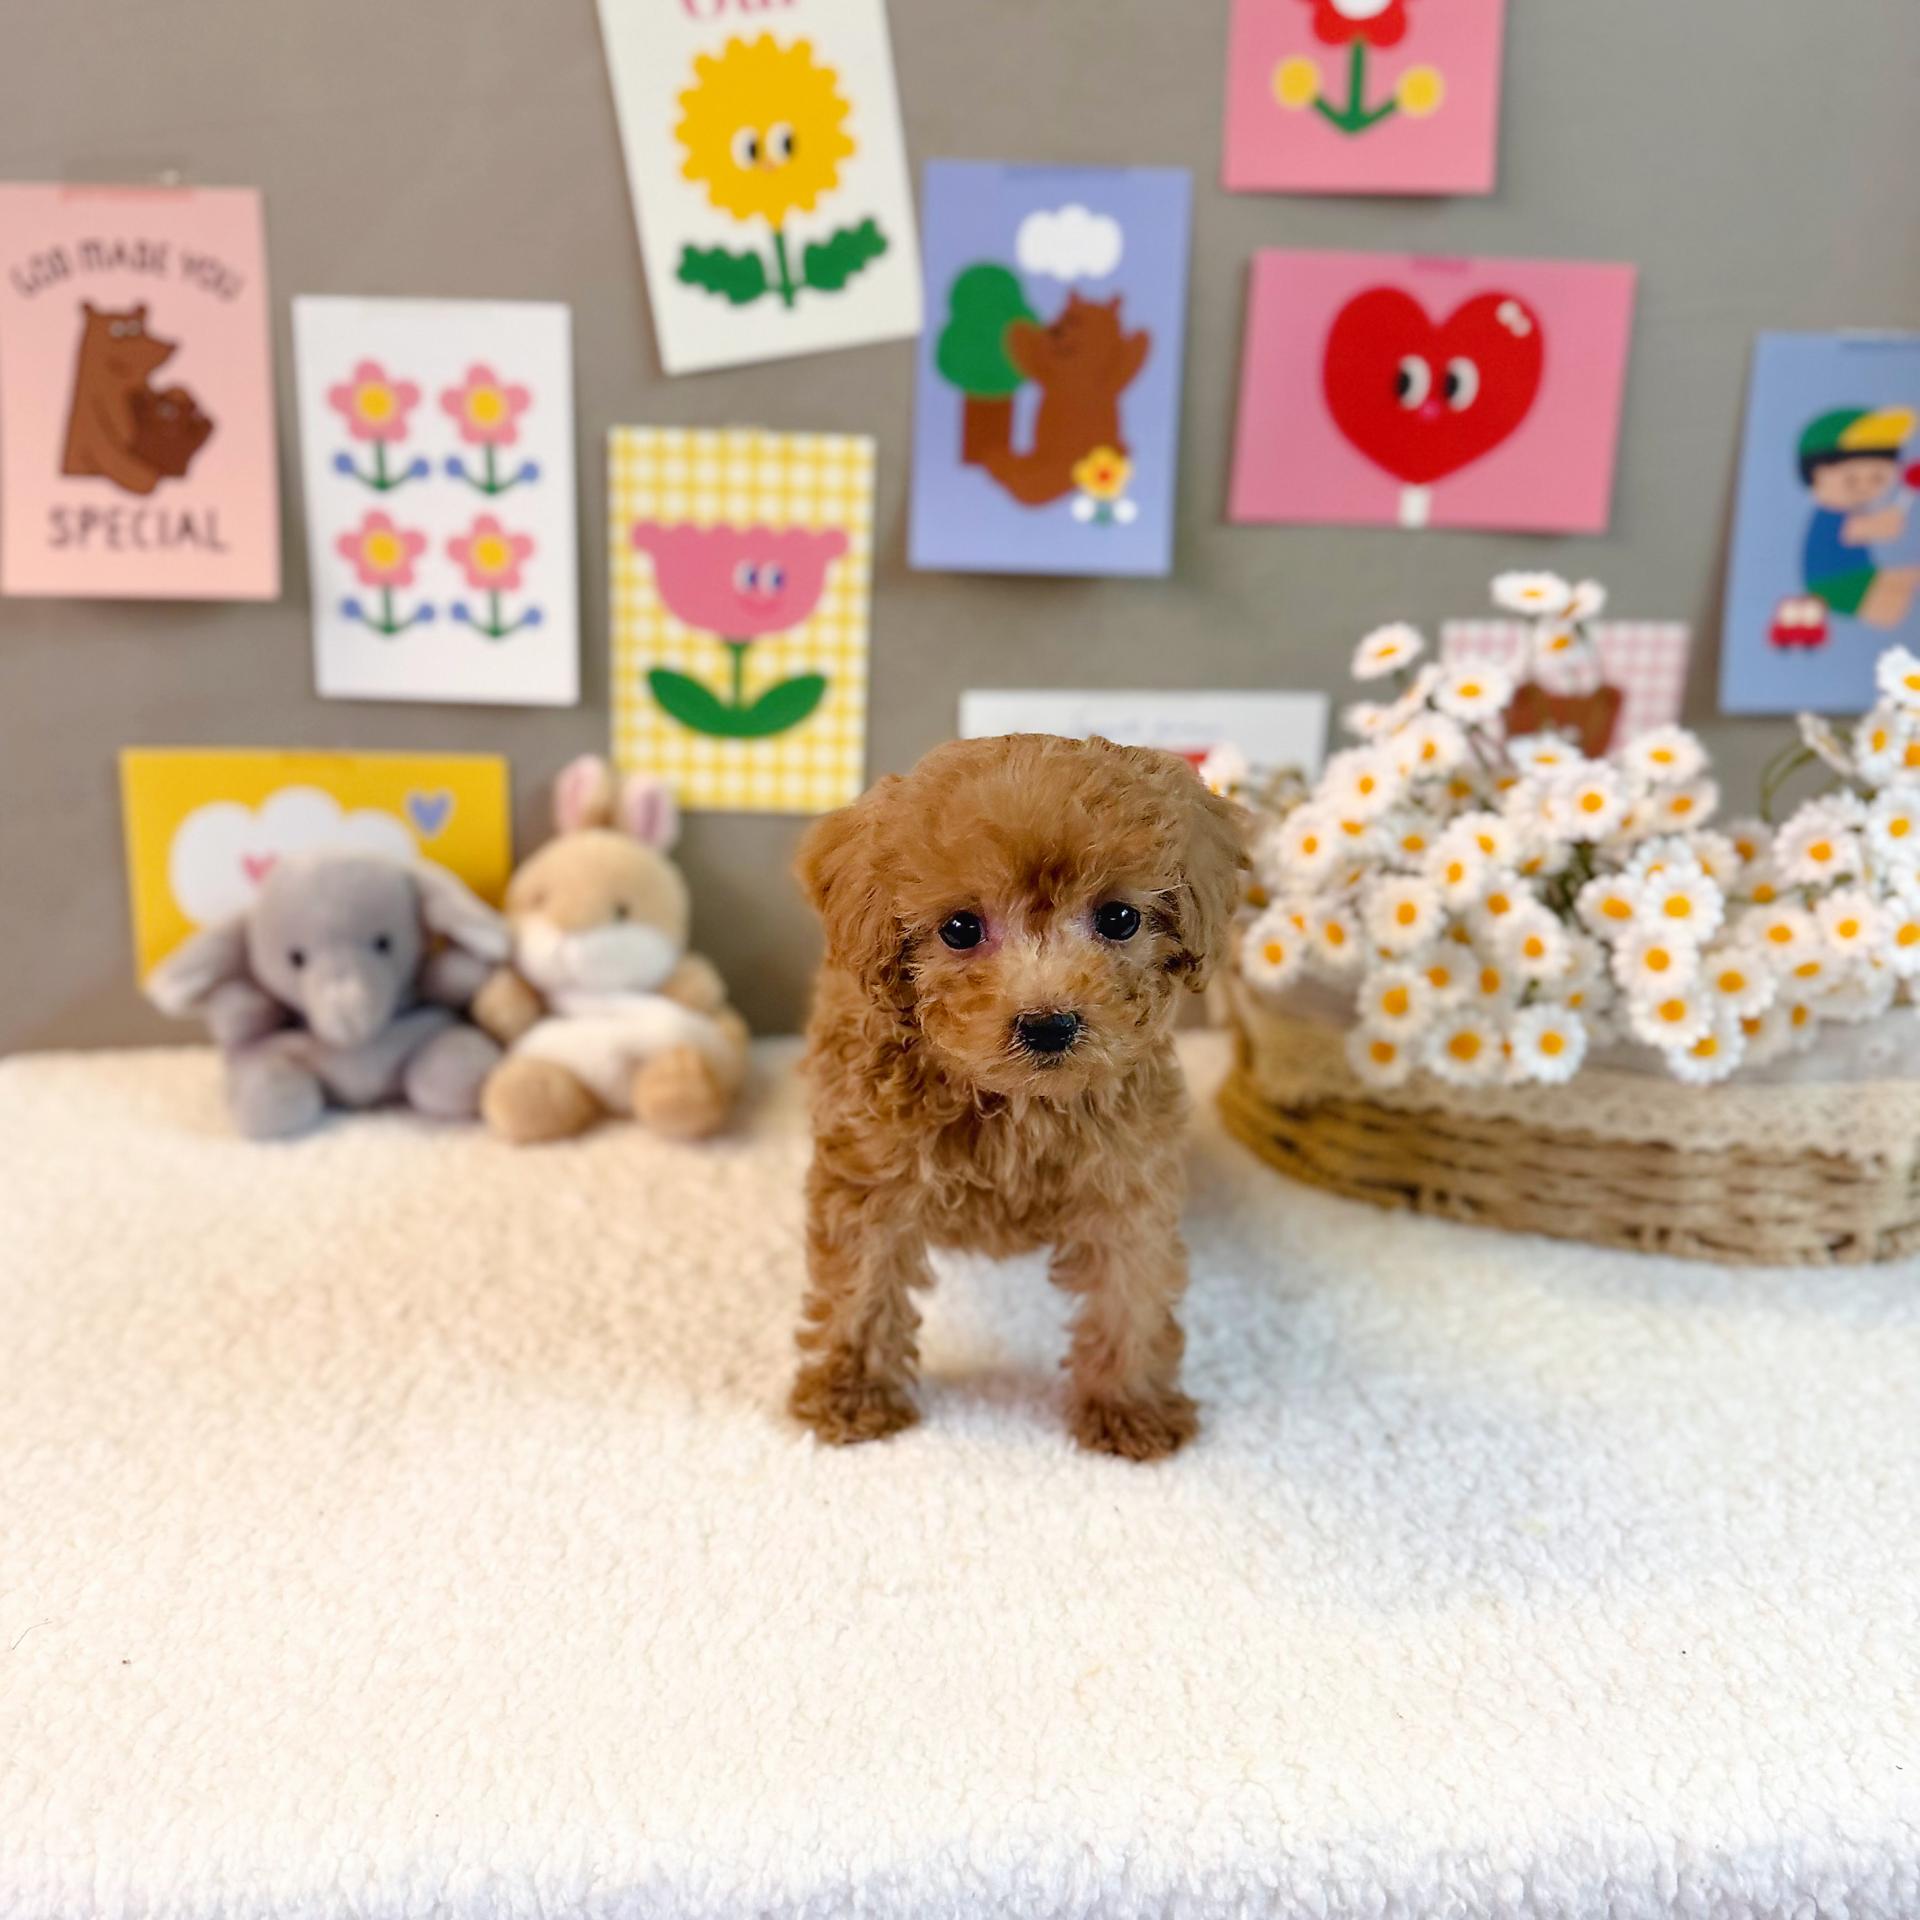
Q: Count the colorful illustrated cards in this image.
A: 11